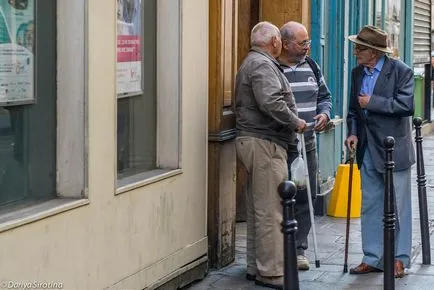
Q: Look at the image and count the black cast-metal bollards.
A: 3